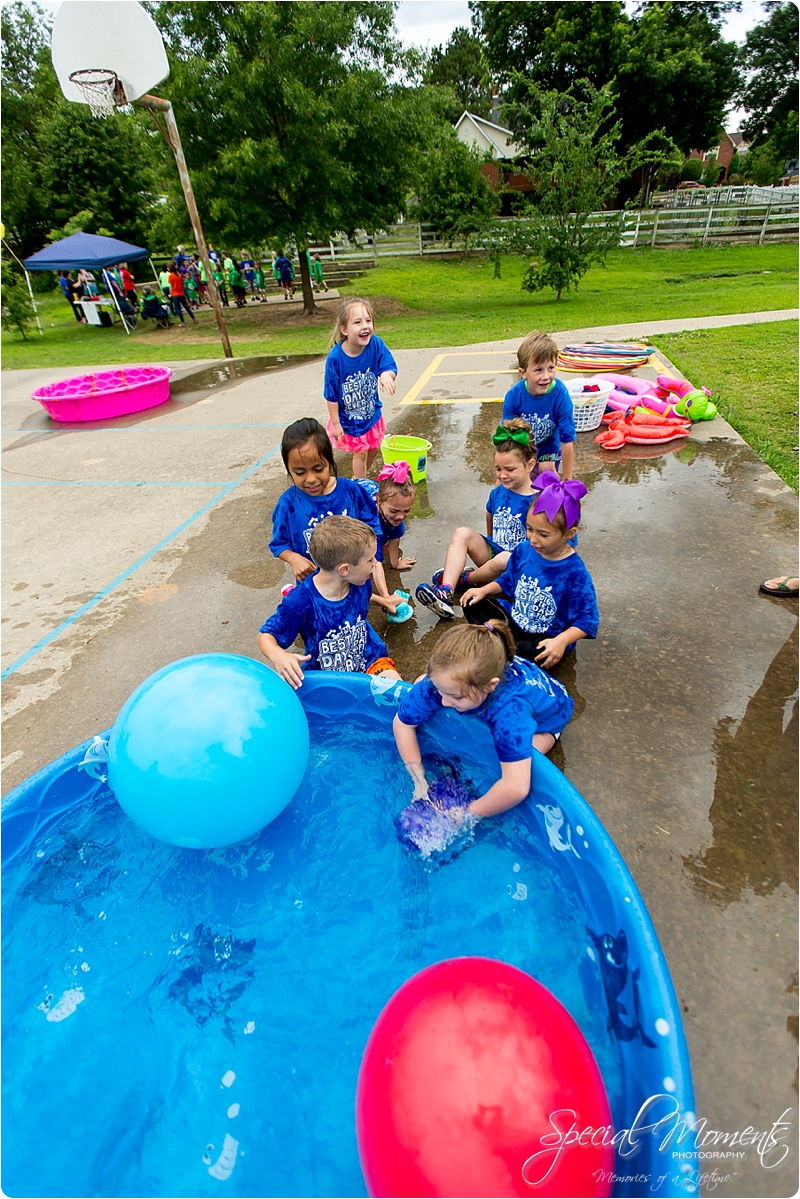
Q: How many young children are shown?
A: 8